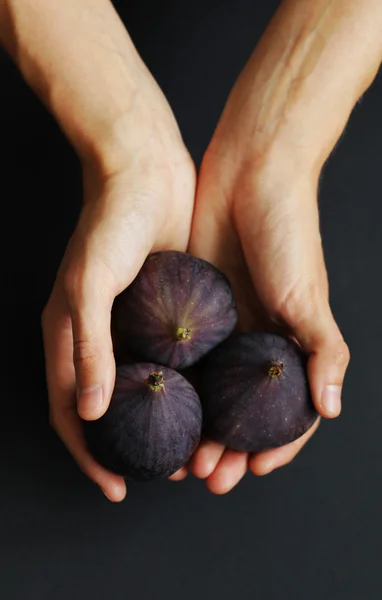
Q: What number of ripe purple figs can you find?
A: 3